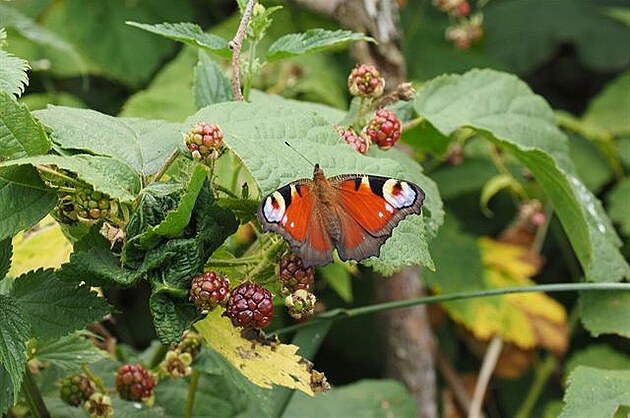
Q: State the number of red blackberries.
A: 8